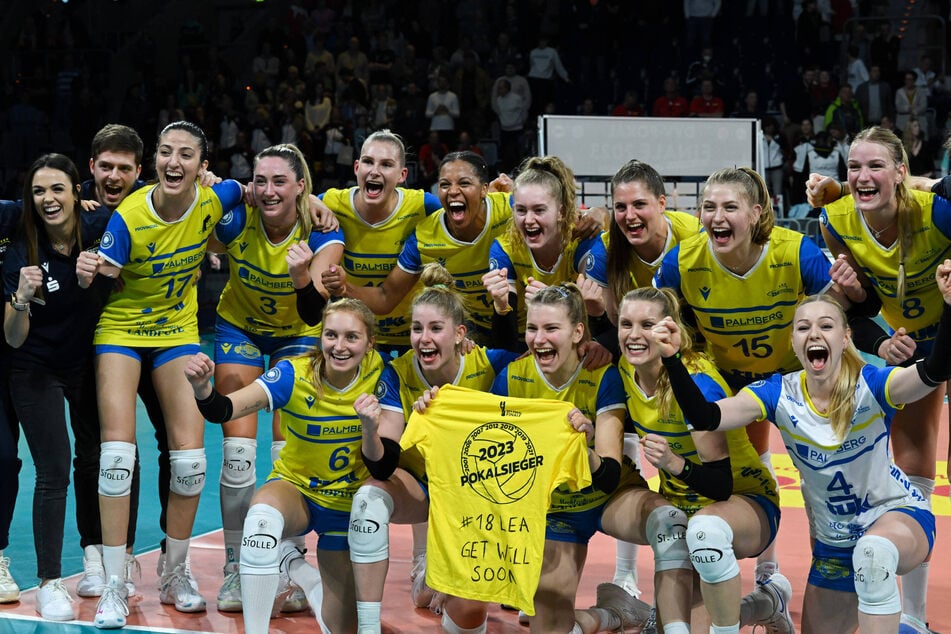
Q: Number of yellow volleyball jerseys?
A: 12